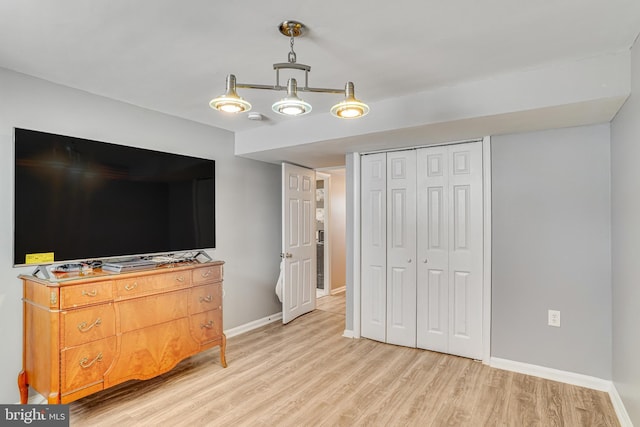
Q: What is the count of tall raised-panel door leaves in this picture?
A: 5